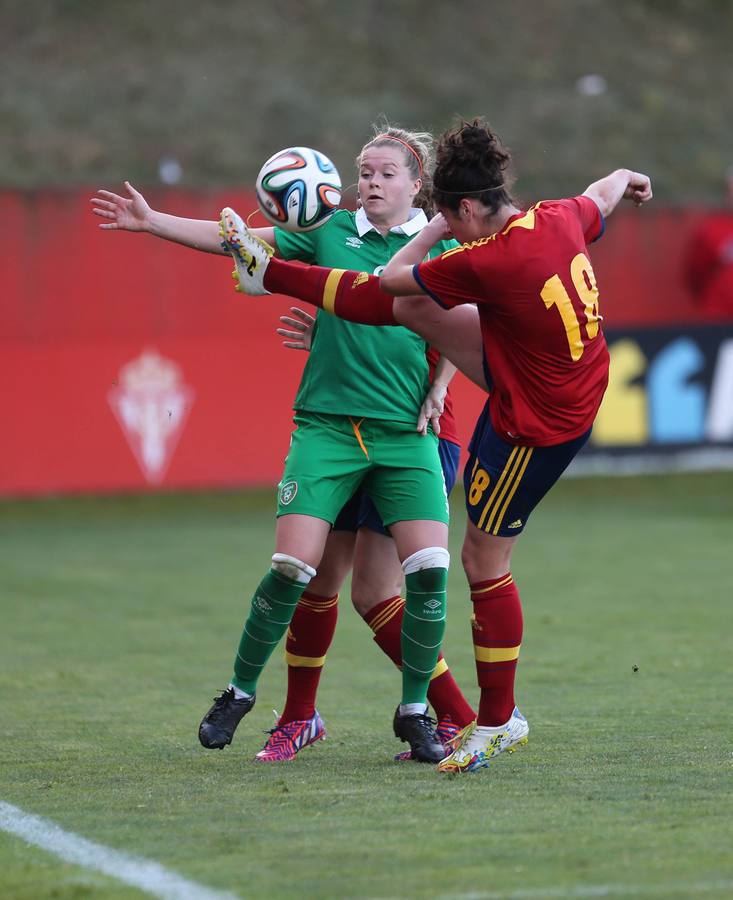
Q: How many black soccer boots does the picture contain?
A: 2